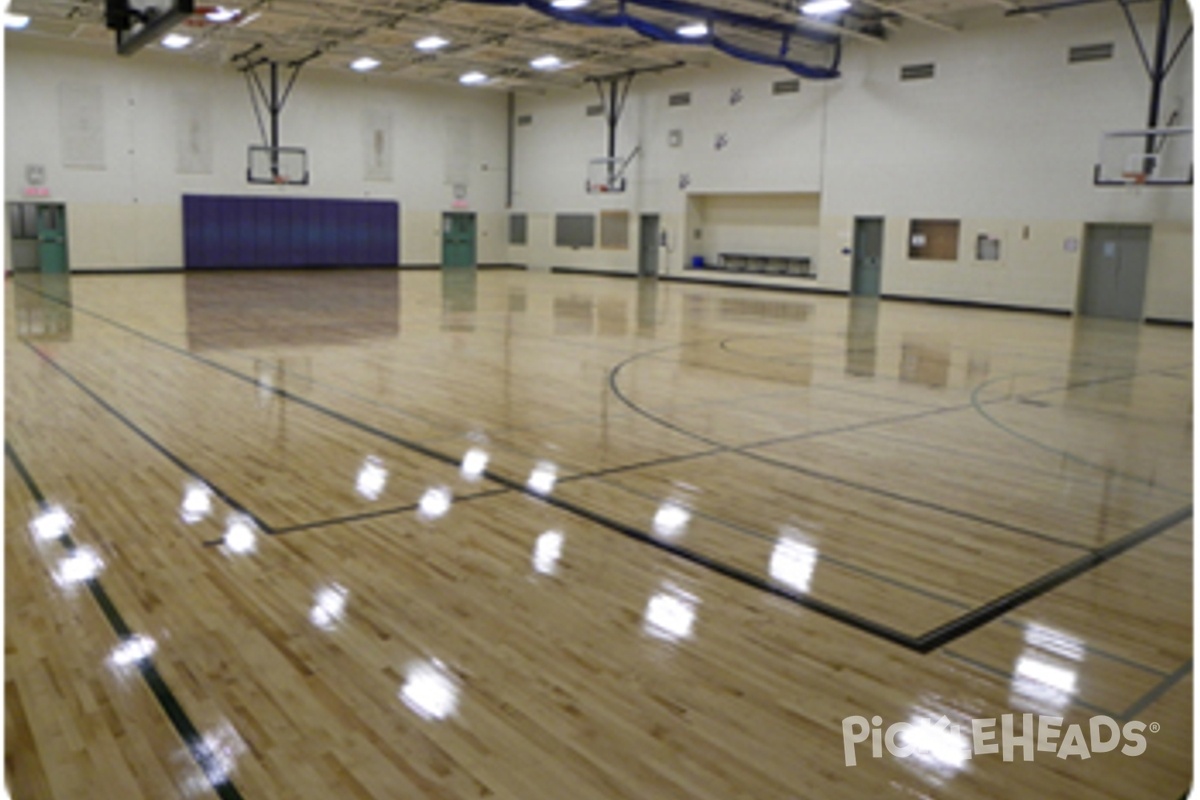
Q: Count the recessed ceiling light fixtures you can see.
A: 10